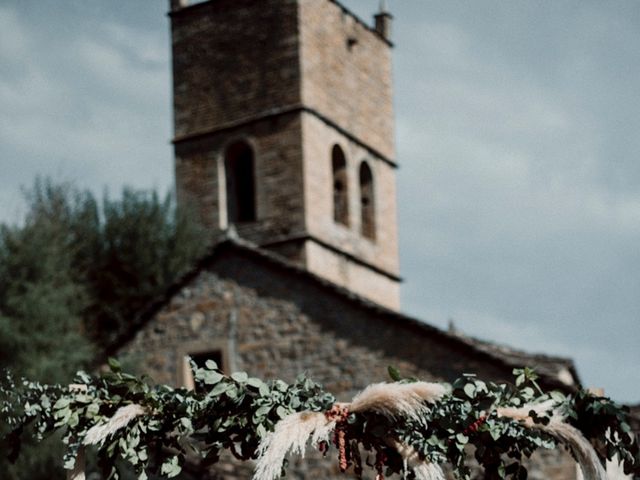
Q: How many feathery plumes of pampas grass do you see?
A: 5